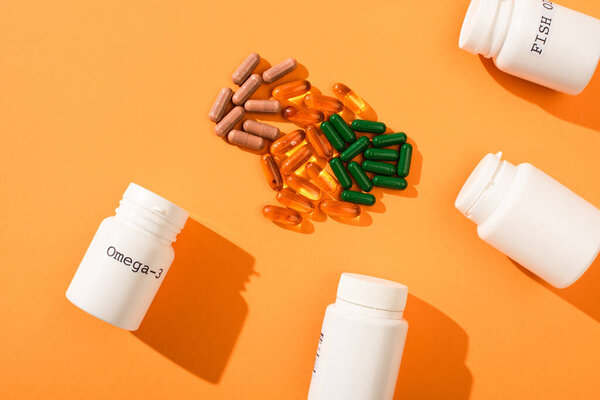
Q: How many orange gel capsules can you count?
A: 13